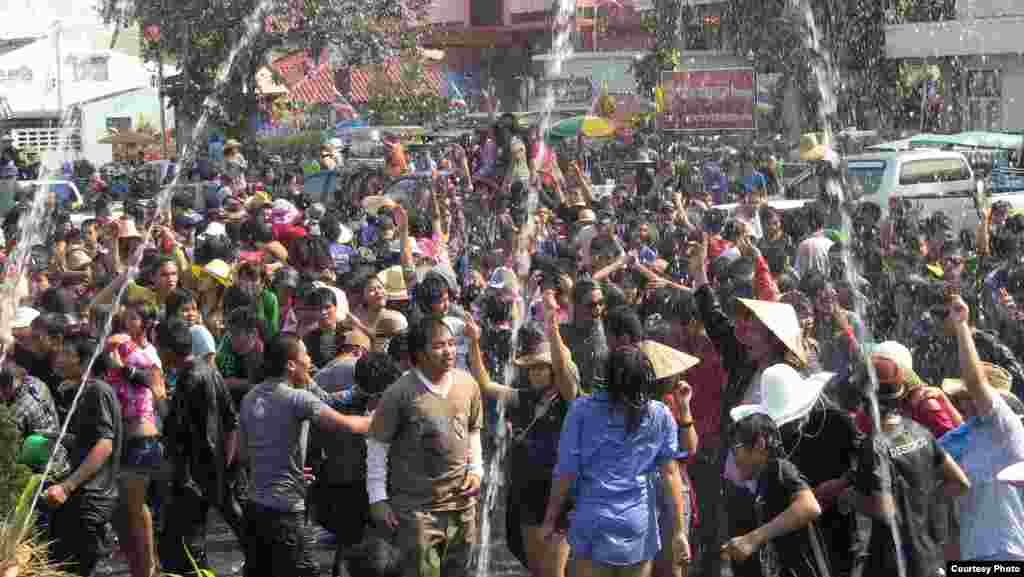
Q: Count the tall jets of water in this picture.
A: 4